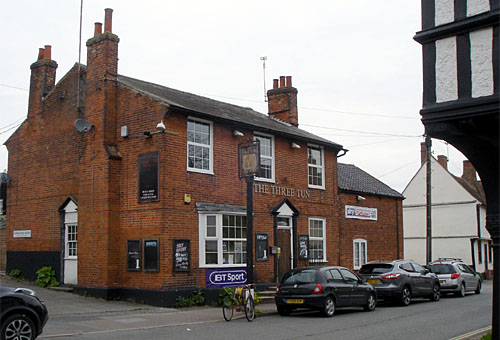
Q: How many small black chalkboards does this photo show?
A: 5